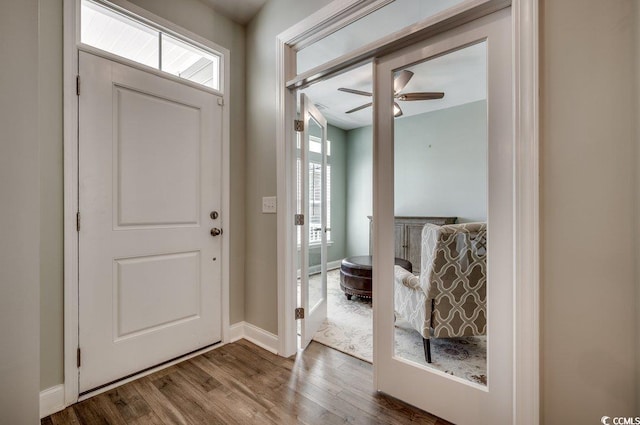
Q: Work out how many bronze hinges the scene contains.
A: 6